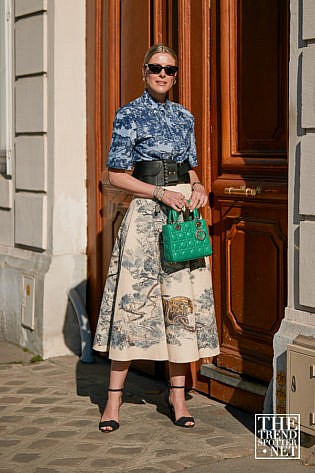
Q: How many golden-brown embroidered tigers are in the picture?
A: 1